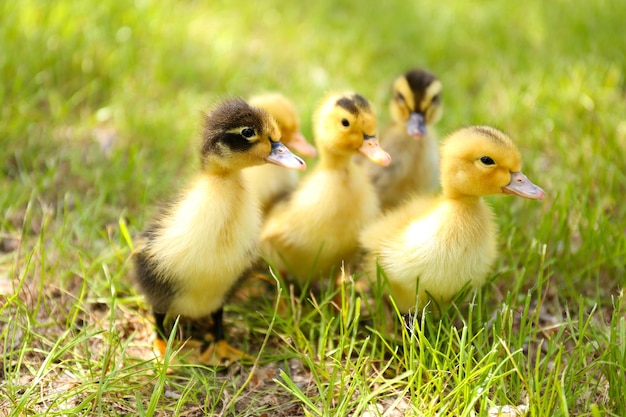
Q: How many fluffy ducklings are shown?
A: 5